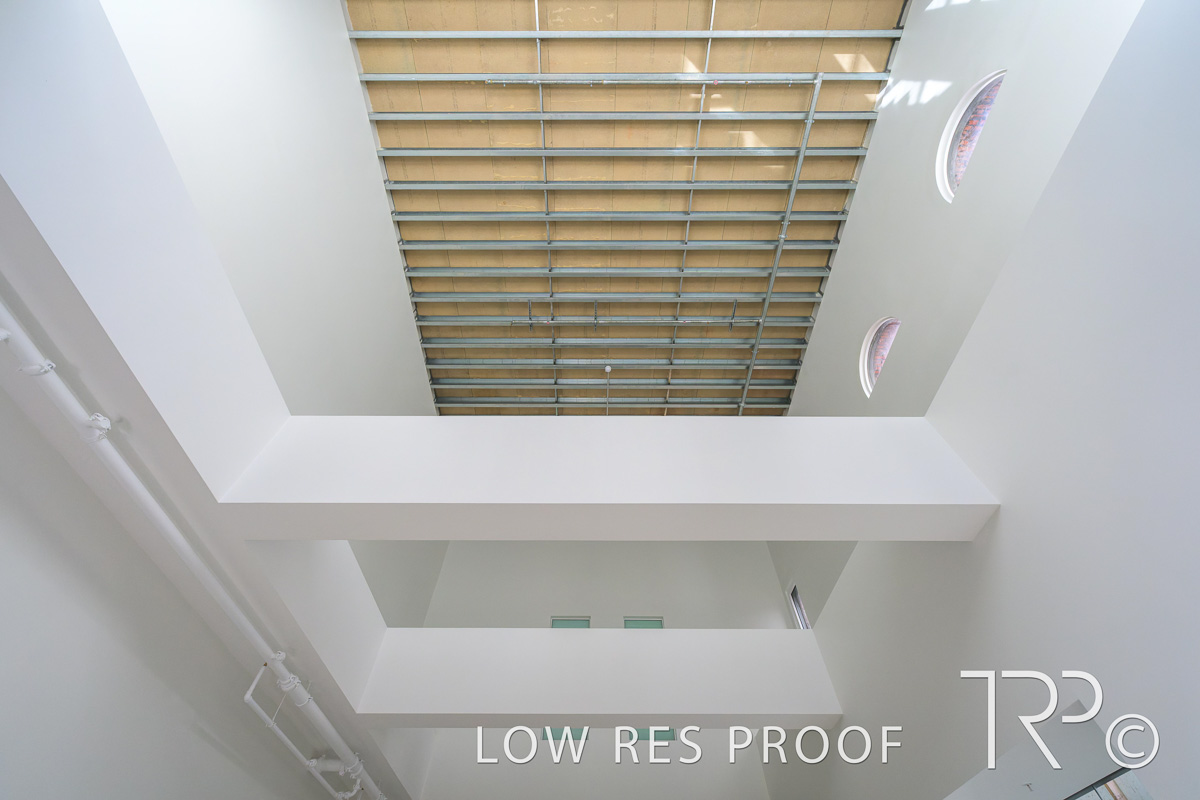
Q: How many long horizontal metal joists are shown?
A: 14